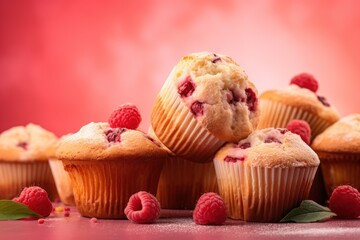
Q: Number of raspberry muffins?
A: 8